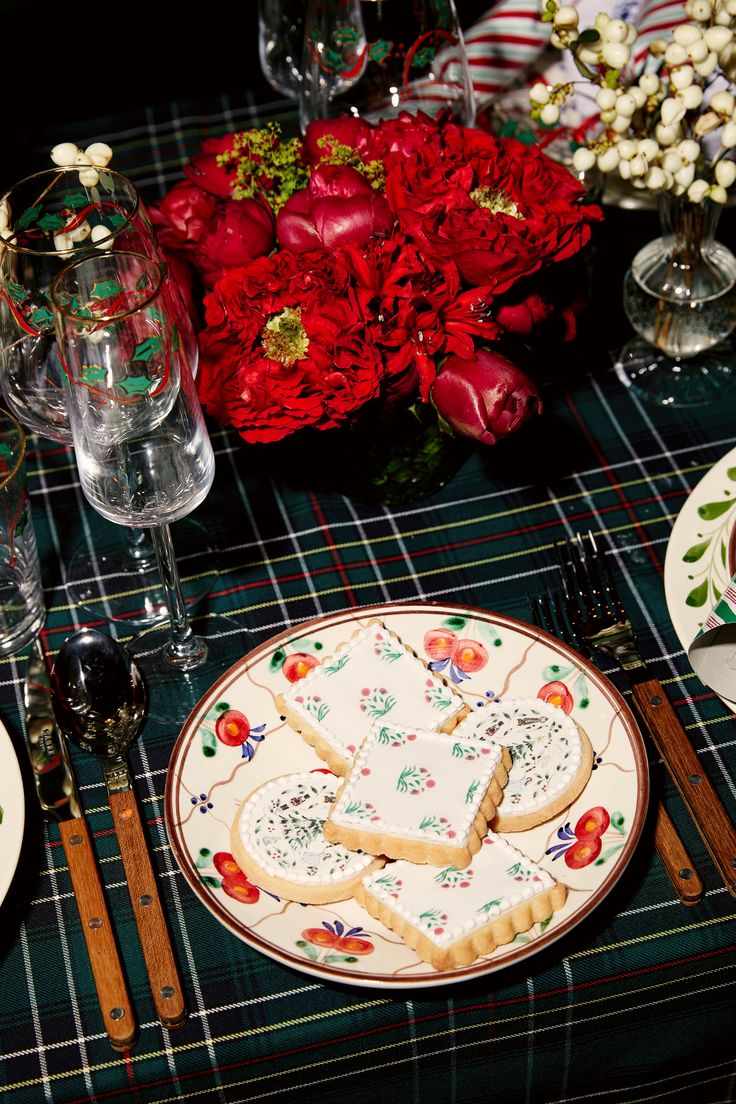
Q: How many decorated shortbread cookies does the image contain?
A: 5